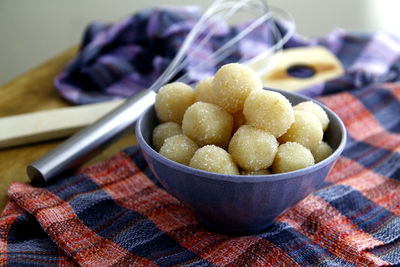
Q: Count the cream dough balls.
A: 15